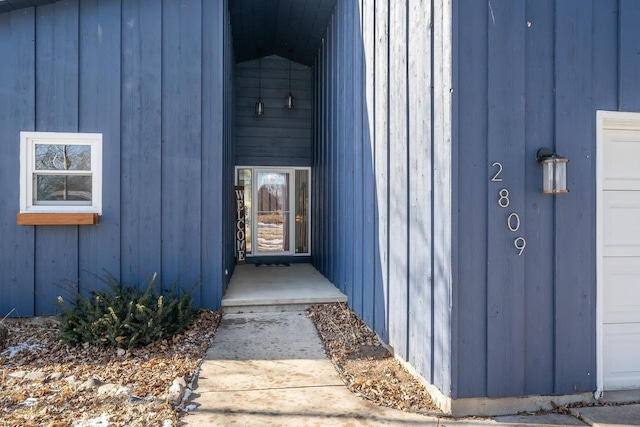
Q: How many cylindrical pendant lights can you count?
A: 2